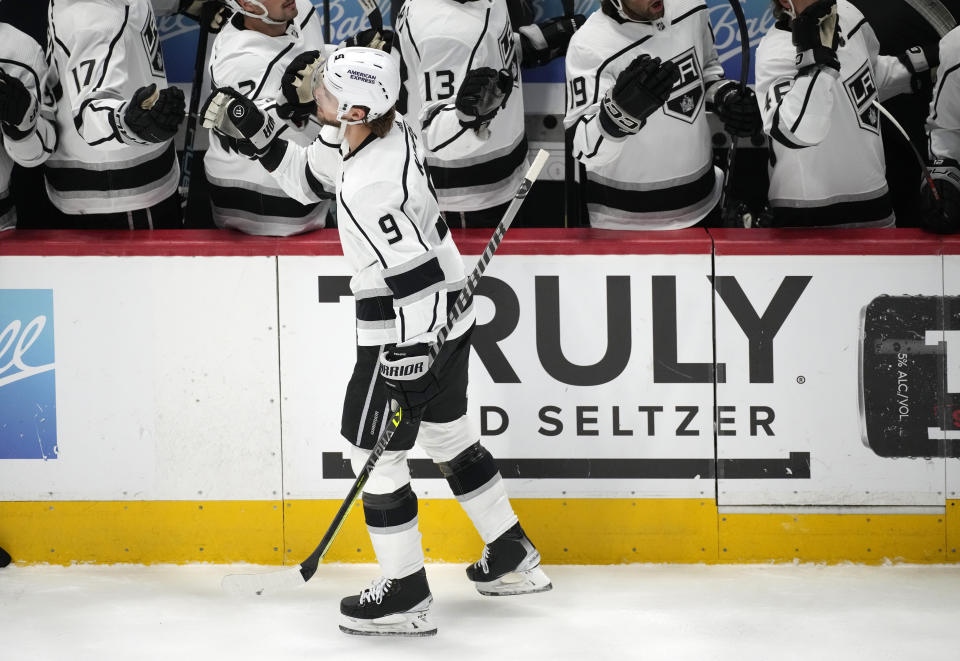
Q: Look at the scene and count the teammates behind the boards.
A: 7